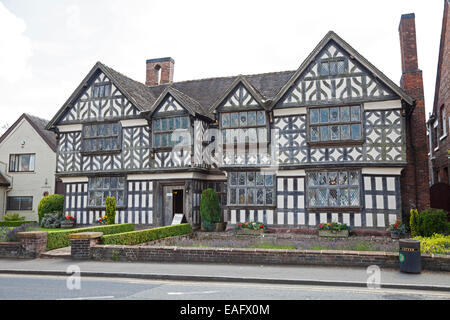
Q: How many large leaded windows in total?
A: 7